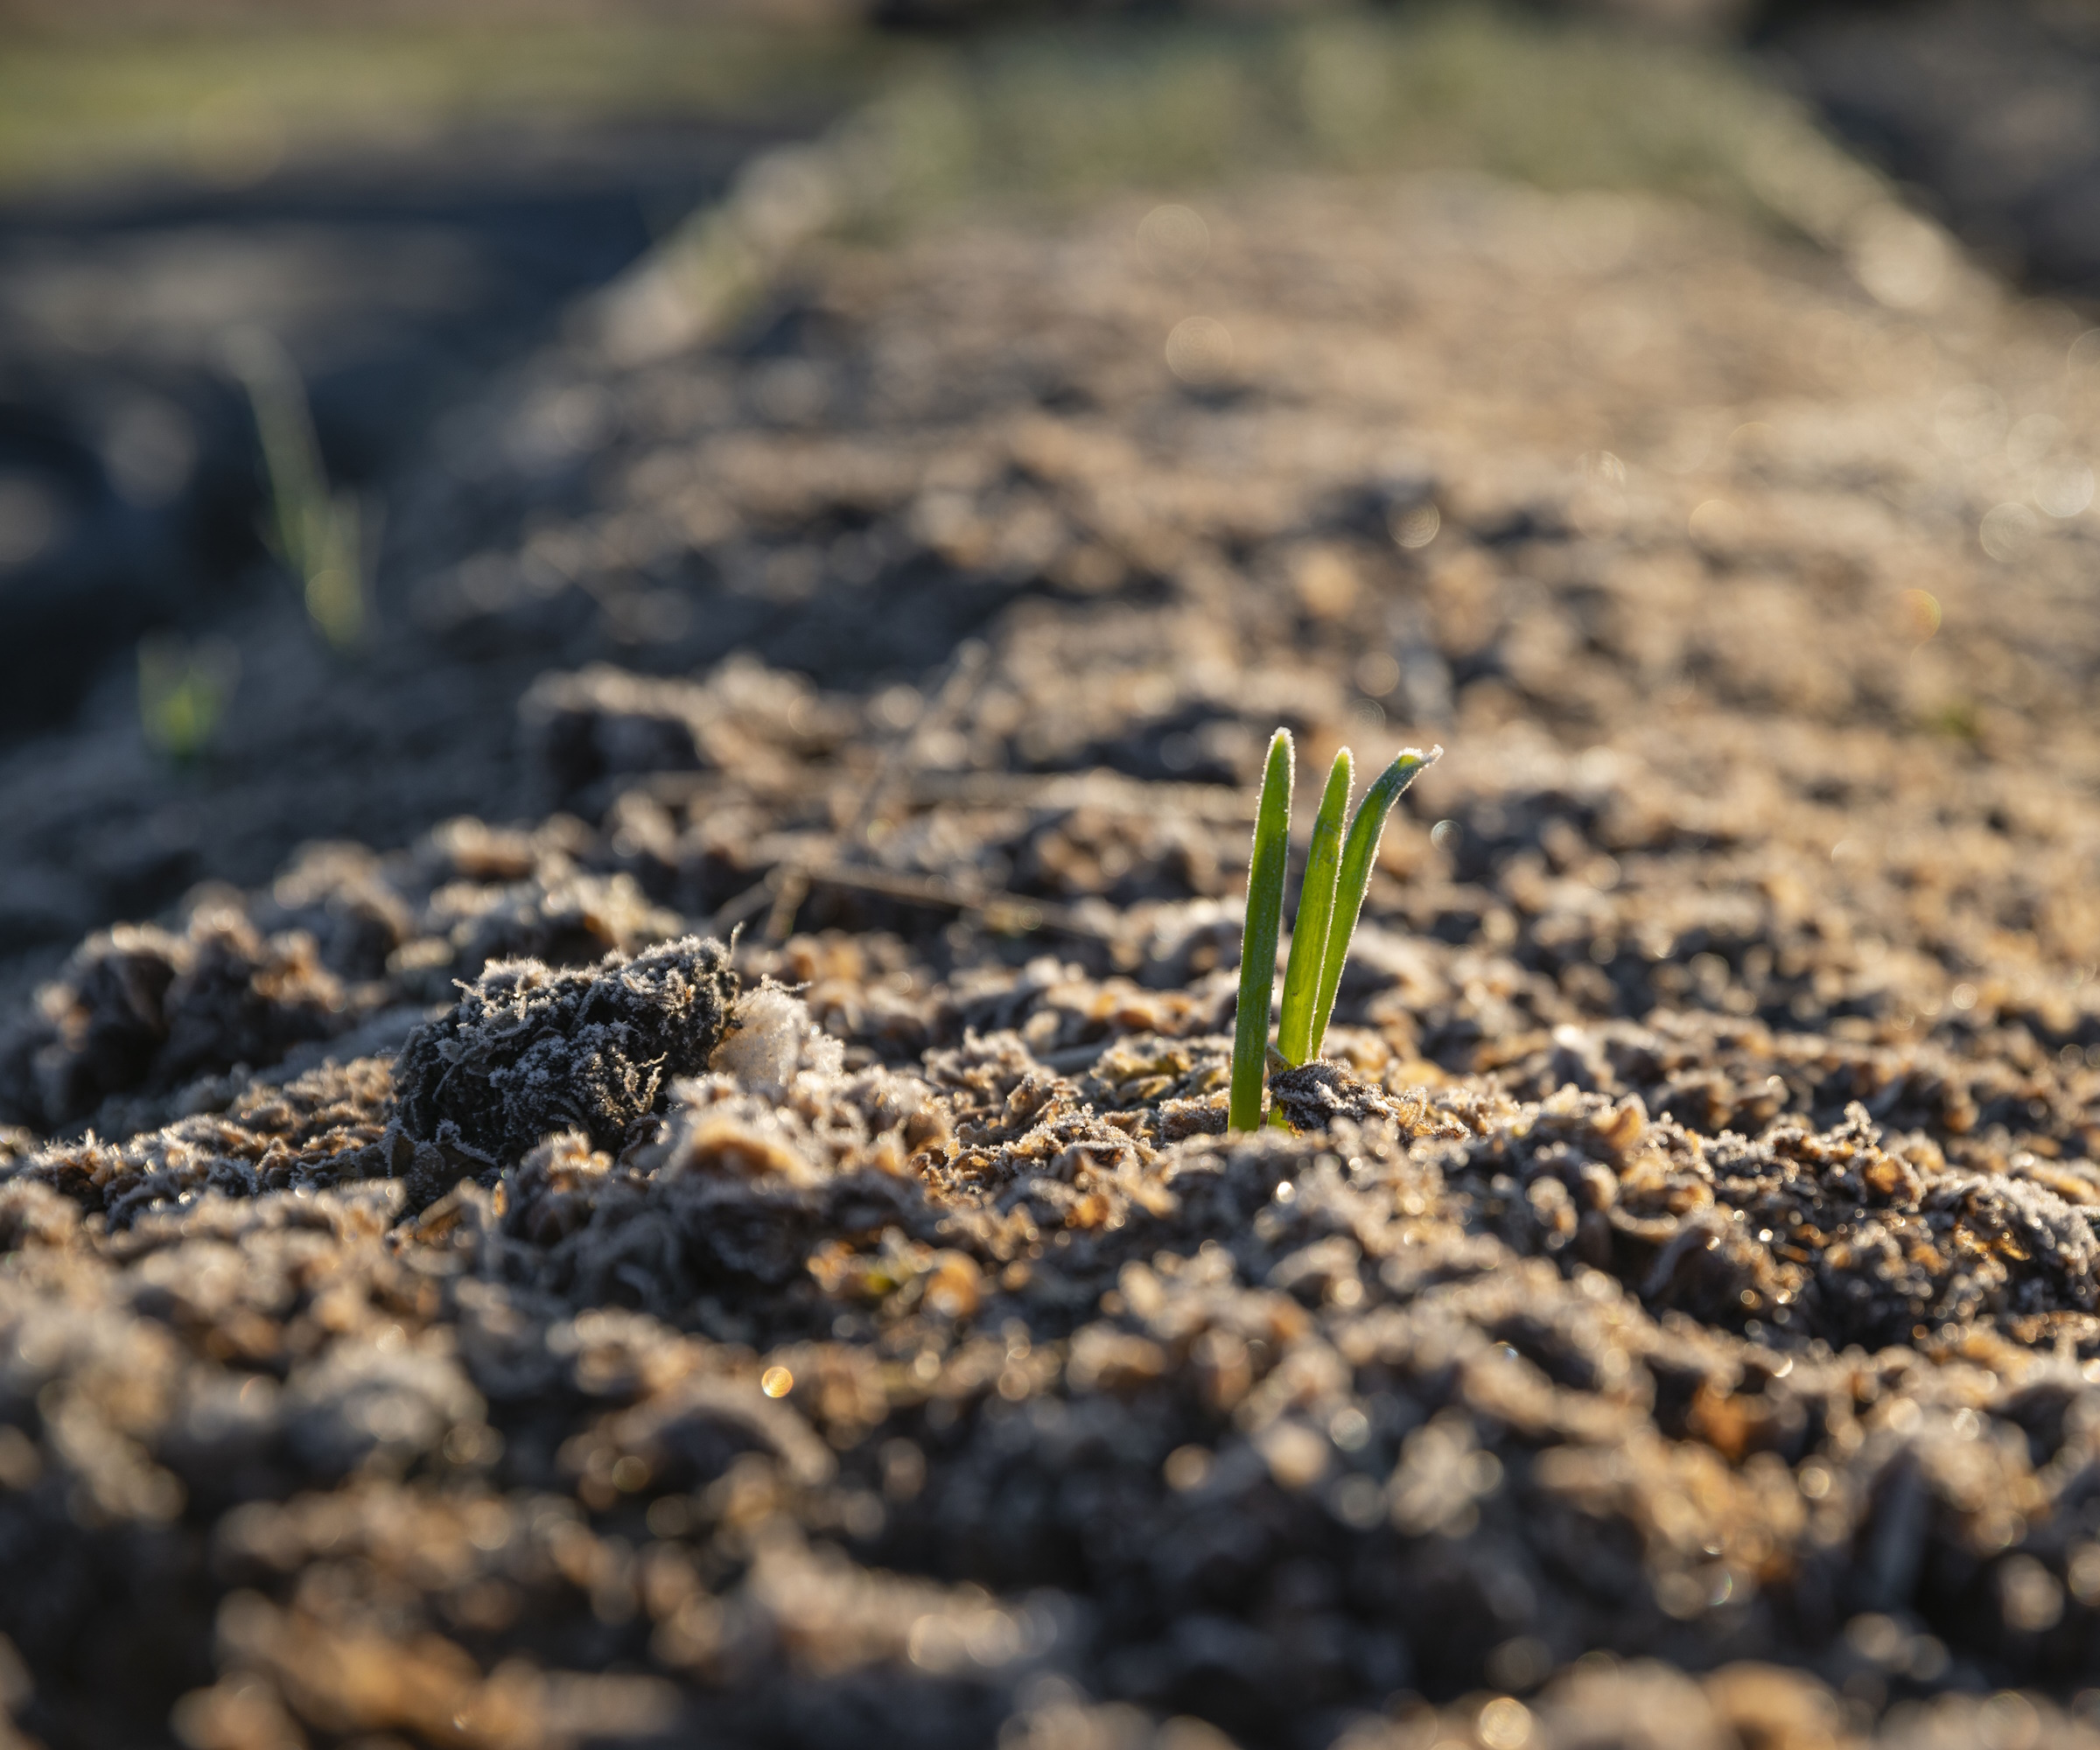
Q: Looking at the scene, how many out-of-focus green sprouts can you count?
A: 2